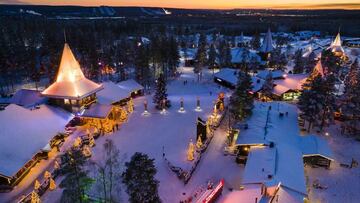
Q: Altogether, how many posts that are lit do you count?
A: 4